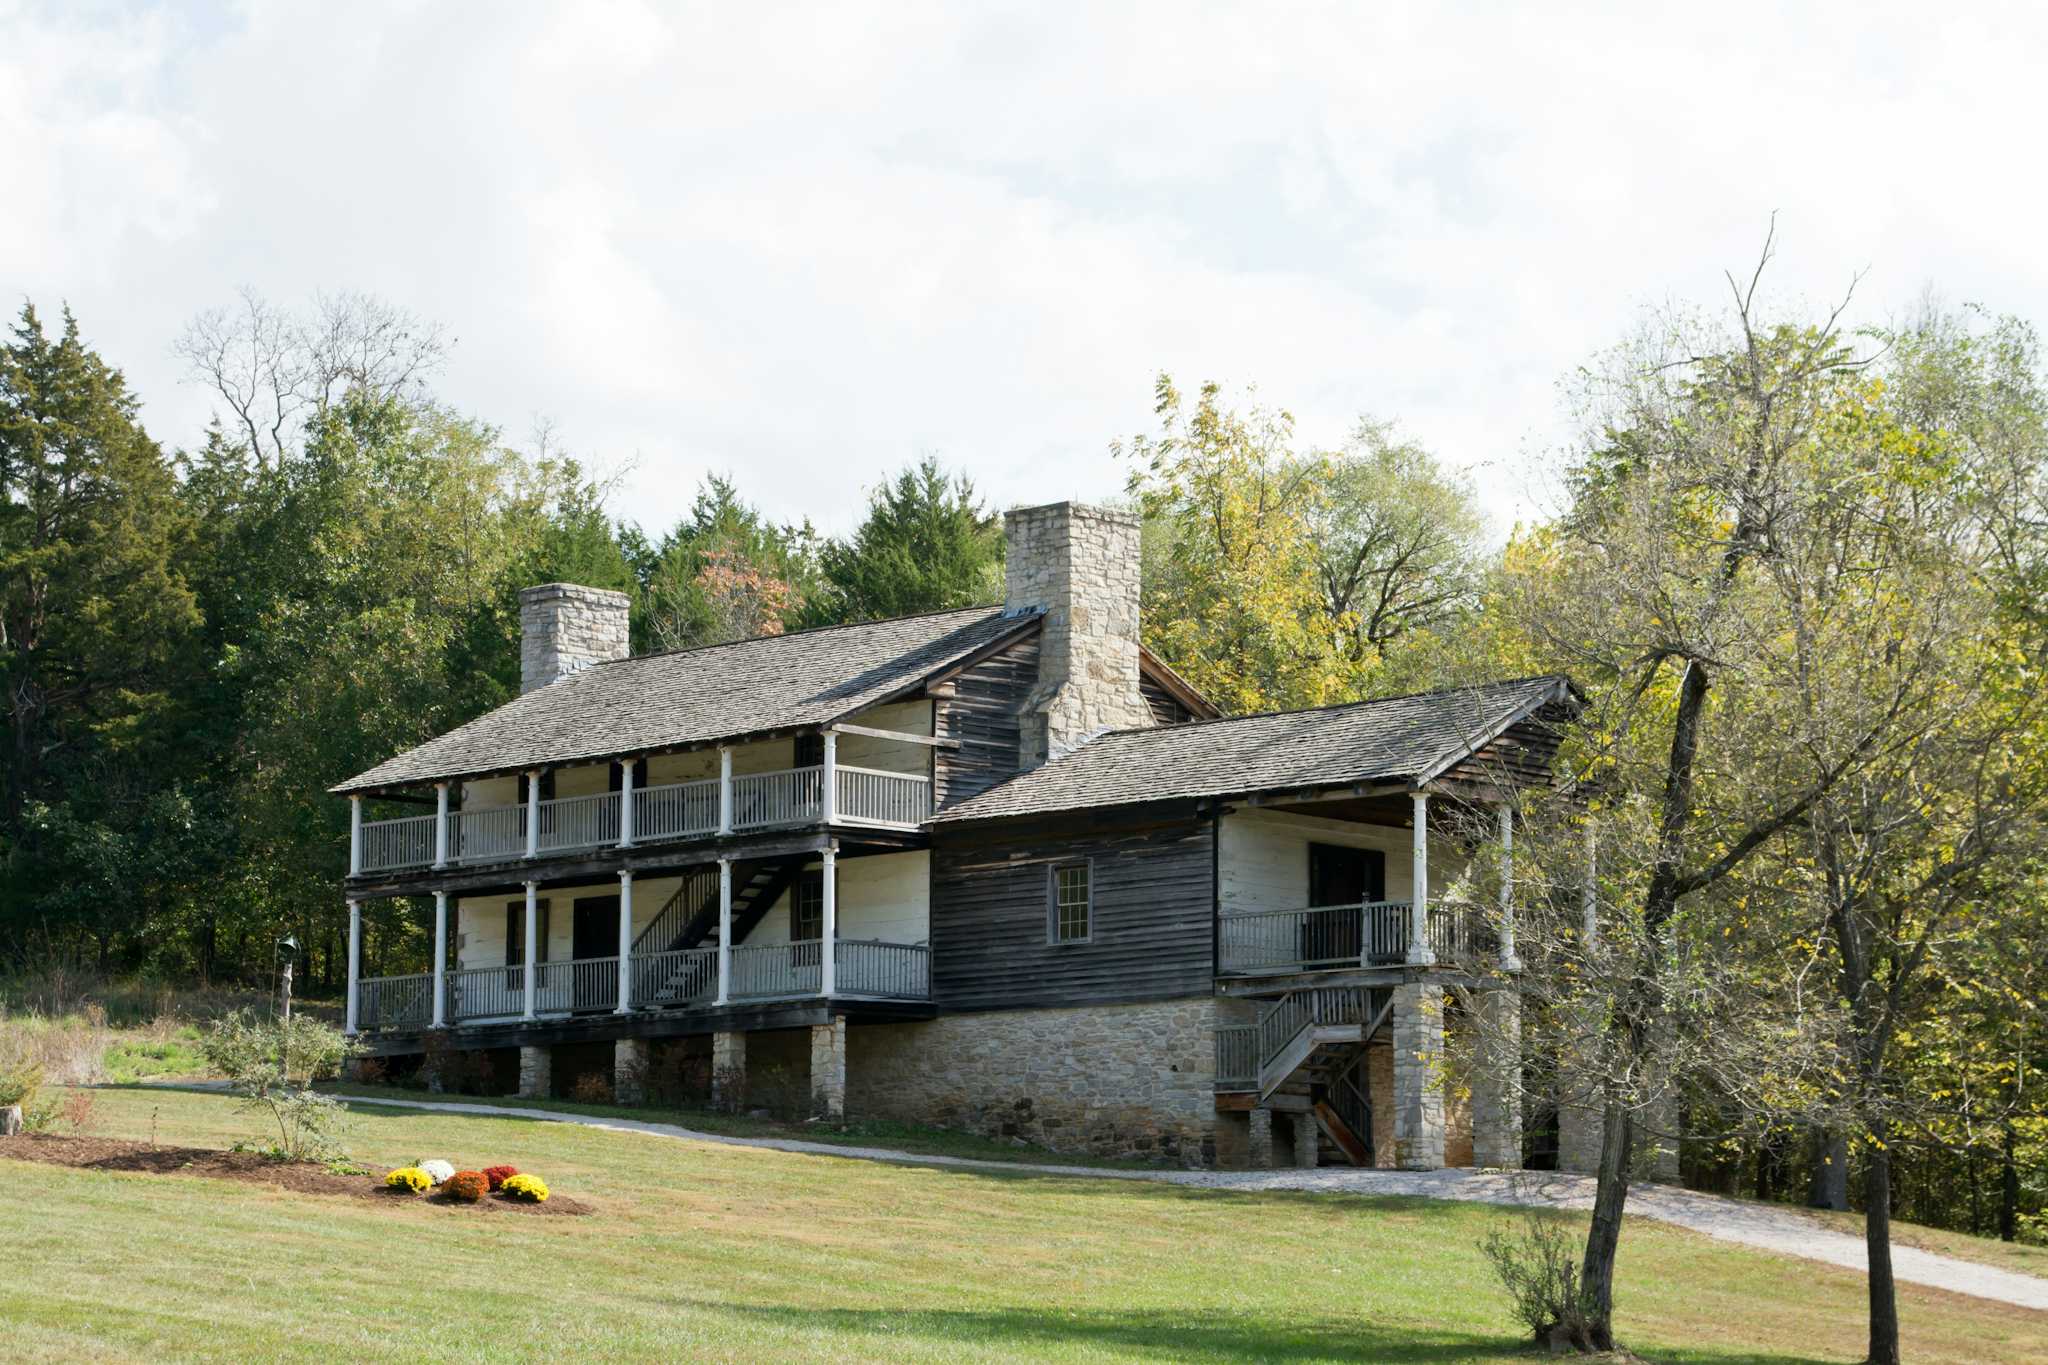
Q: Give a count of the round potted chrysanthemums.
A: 5